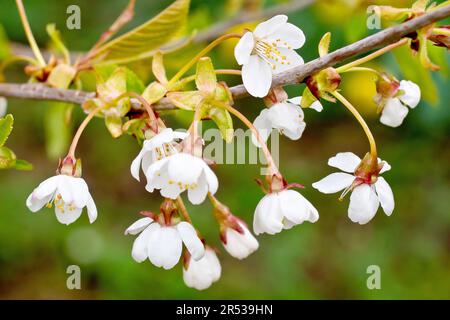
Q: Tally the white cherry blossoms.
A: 11